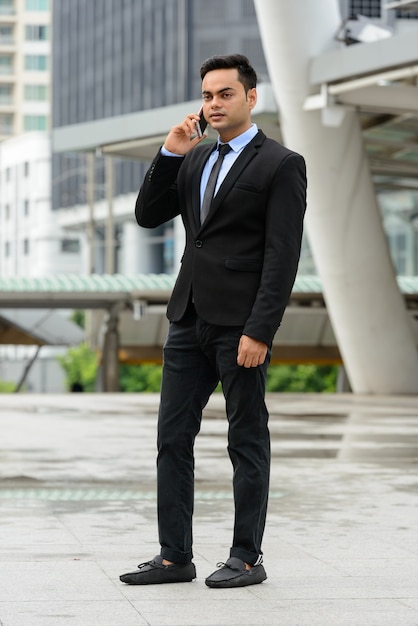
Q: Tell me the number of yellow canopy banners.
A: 0